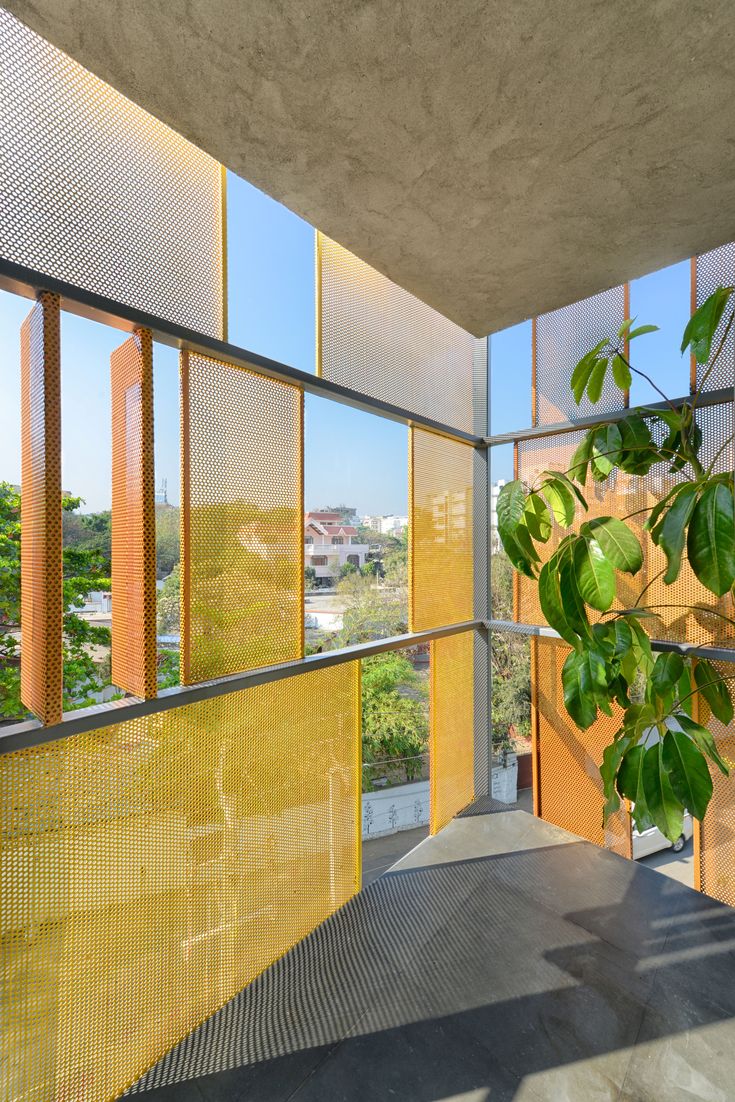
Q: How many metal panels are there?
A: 13